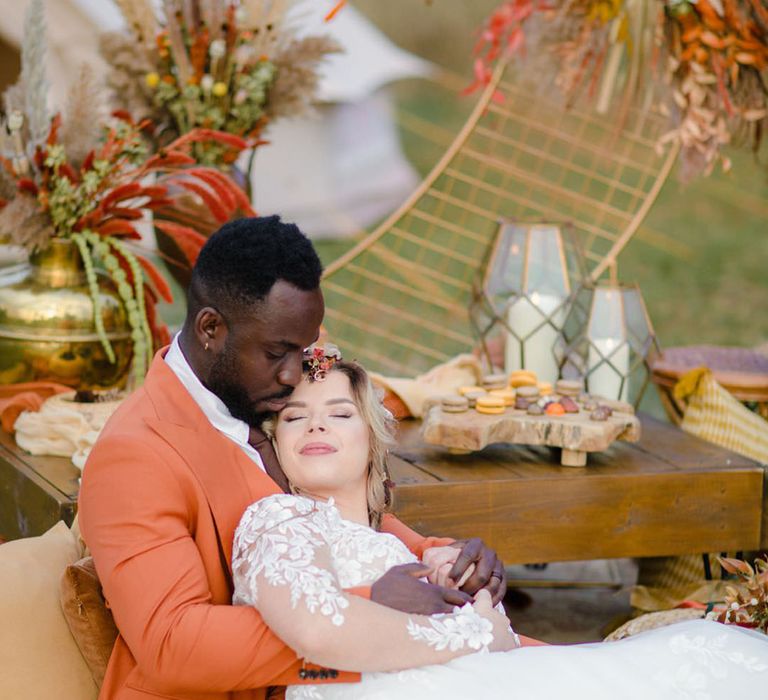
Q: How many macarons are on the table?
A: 10